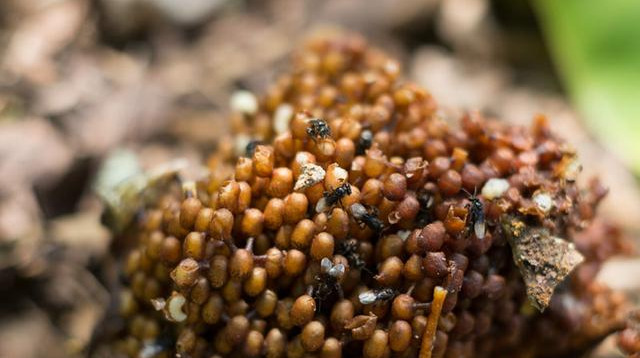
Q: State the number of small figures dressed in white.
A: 0